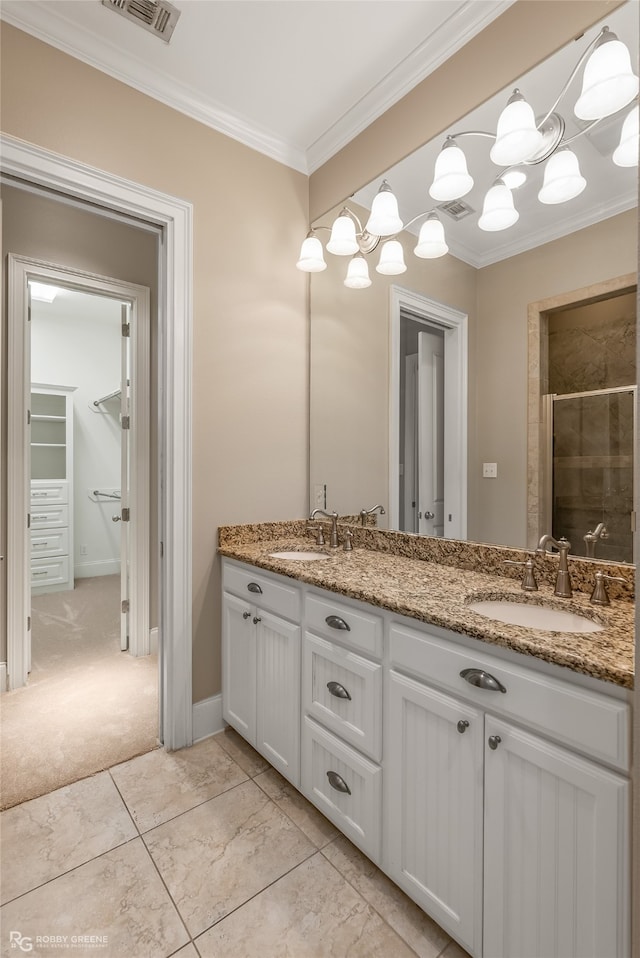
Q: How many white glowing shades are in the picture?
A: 12